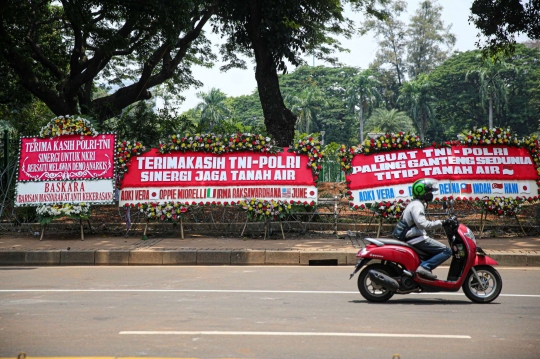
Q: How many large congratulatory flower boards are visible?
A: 3